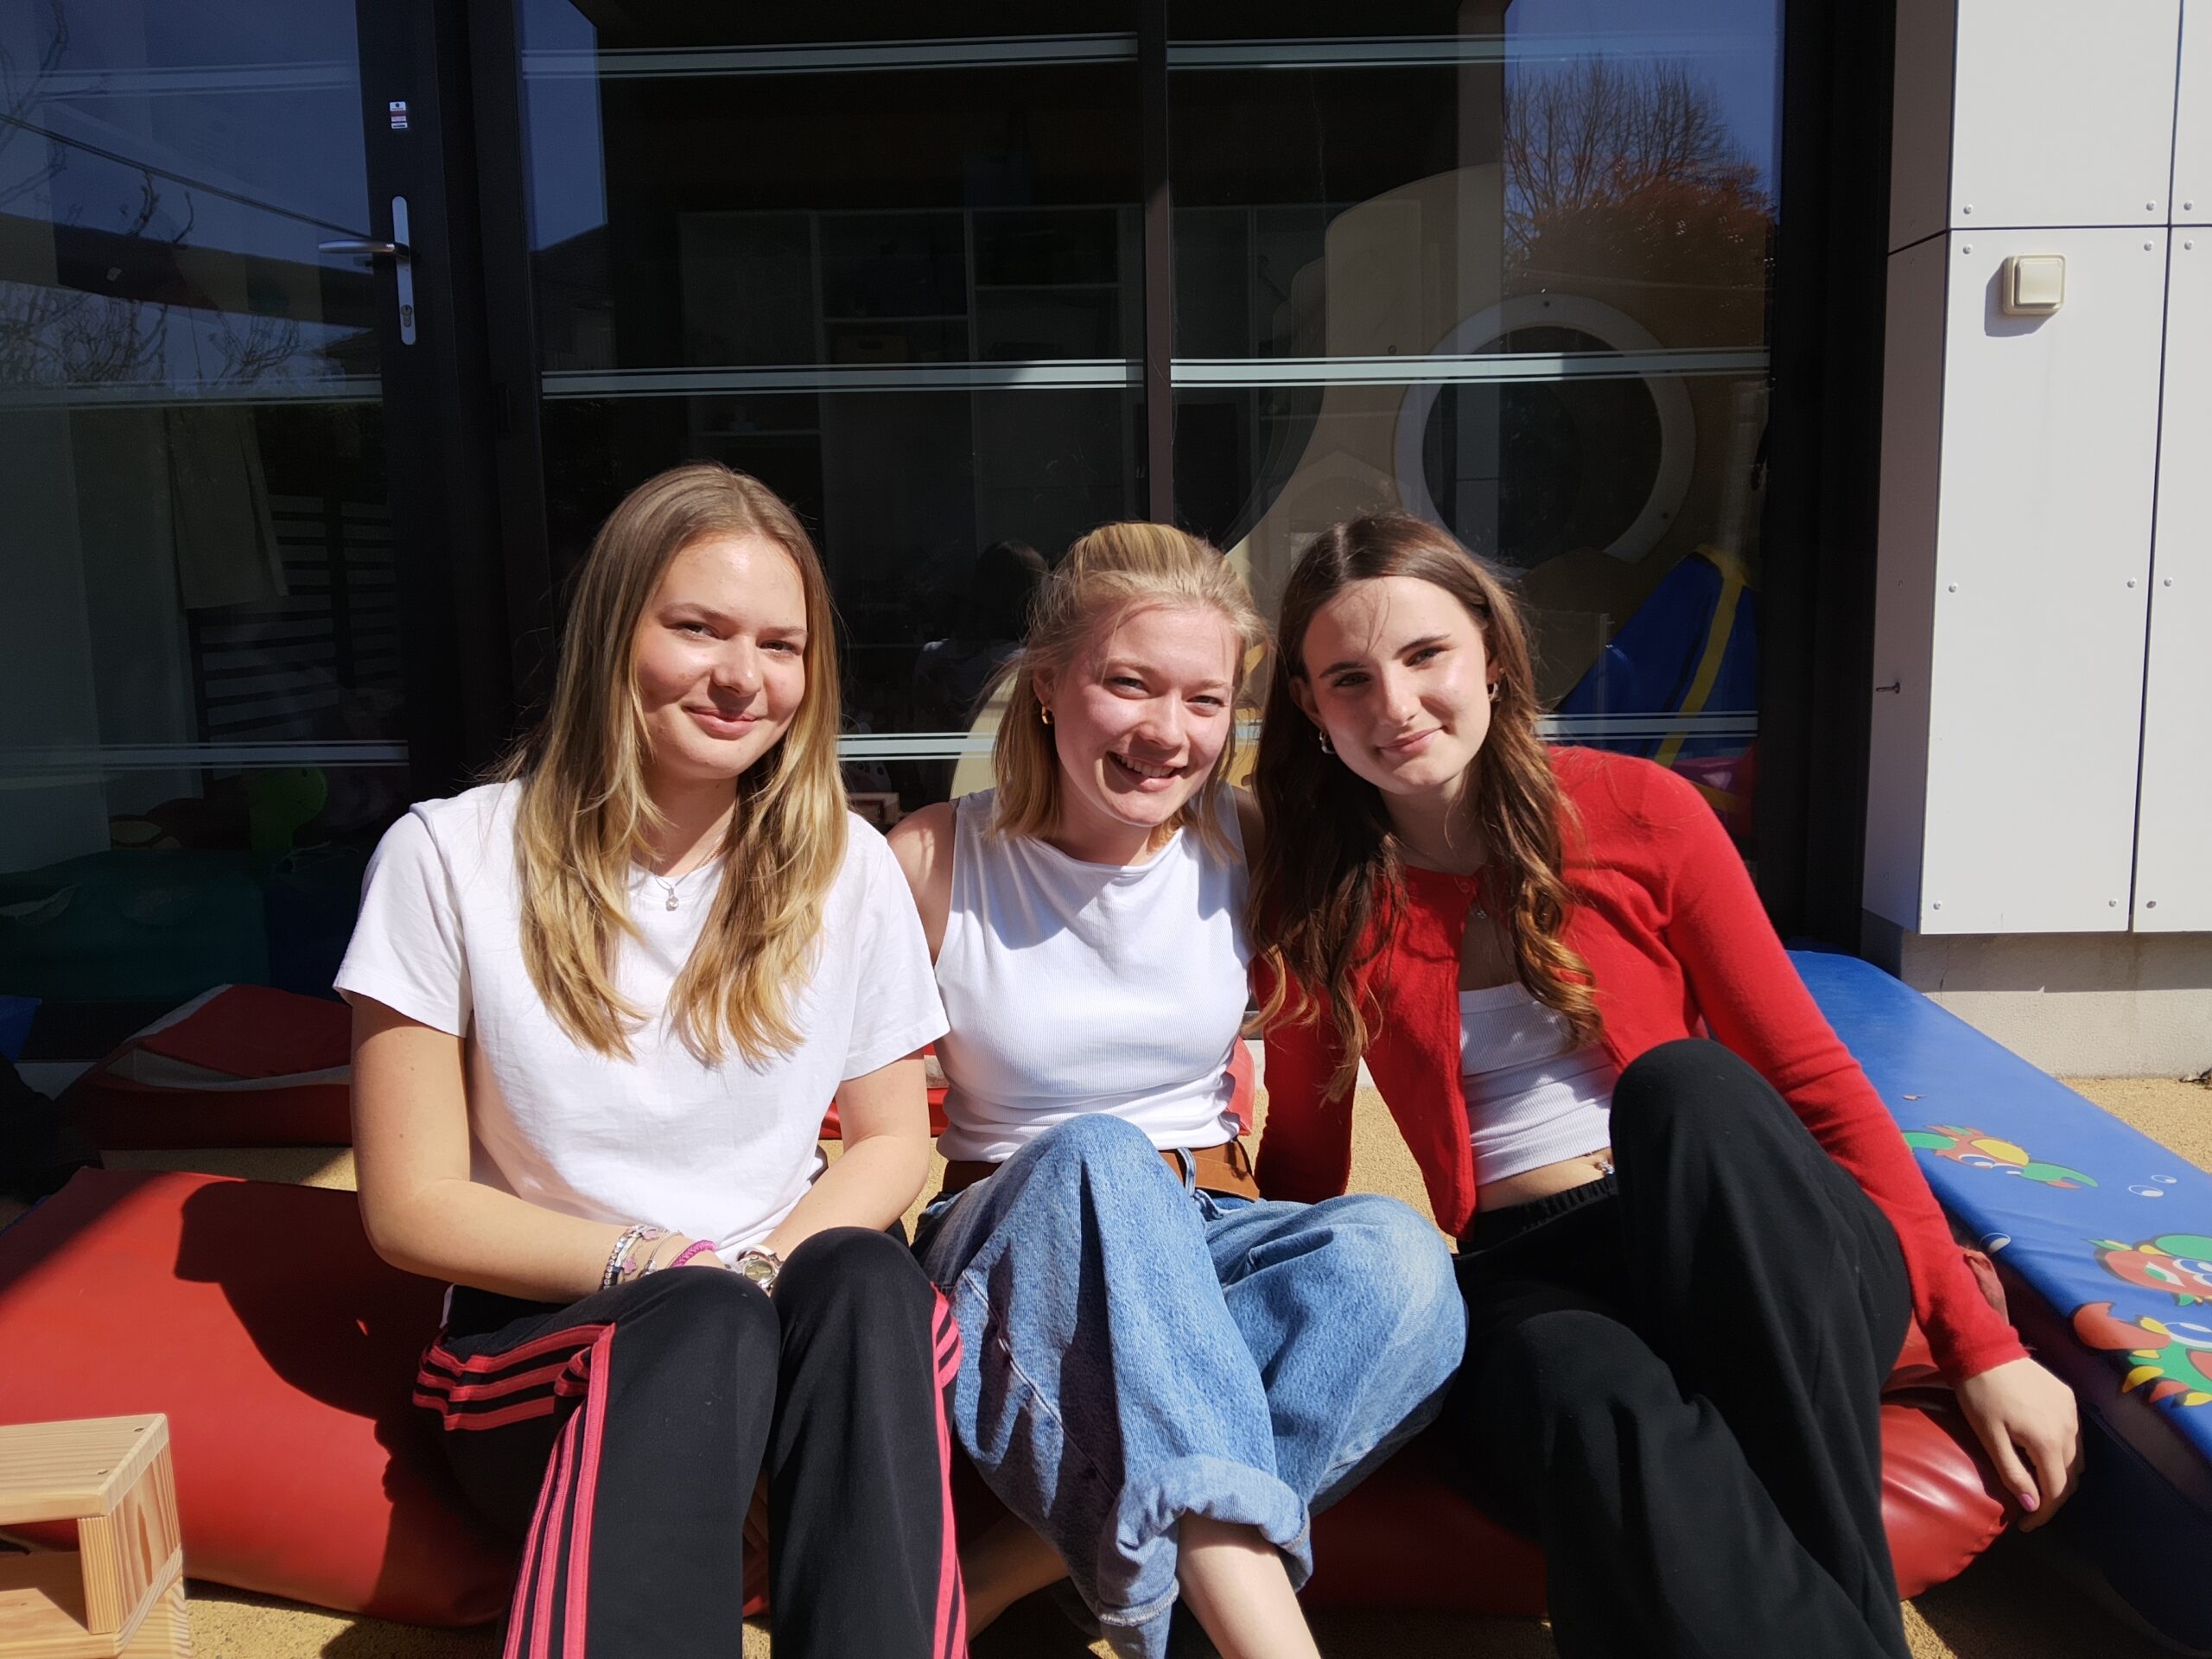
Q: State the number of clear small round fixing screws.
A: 12